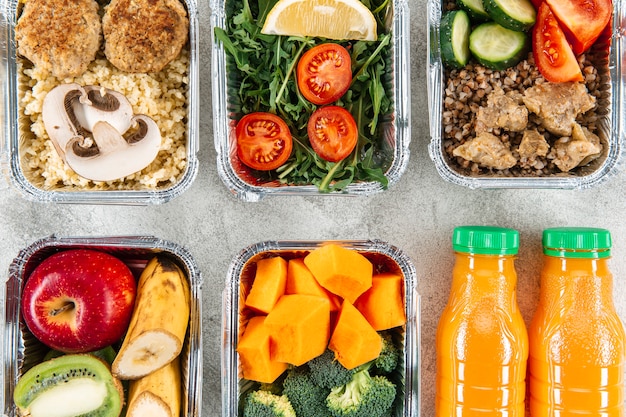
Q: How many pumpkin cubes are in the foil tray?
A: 7